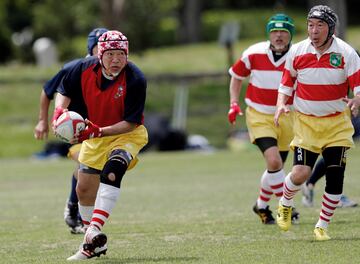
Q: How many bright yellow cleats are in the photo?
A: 2